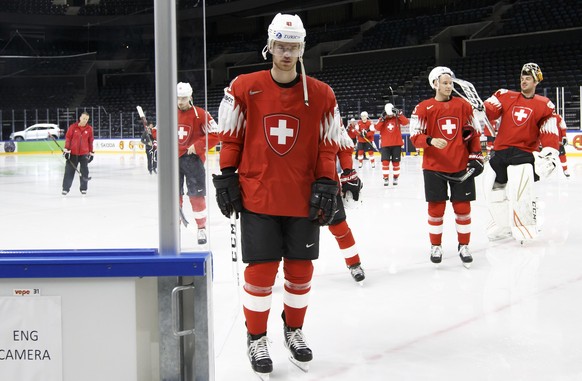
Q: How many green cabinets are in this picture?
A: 0